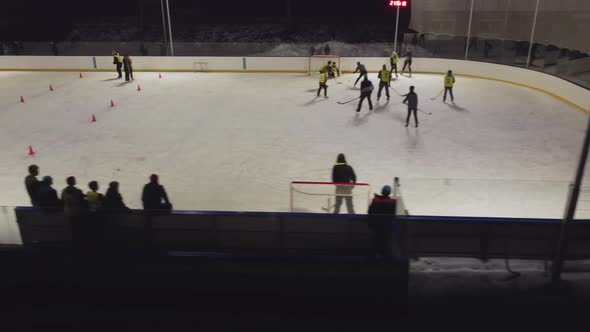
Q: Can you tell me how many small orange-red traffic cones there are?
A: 8